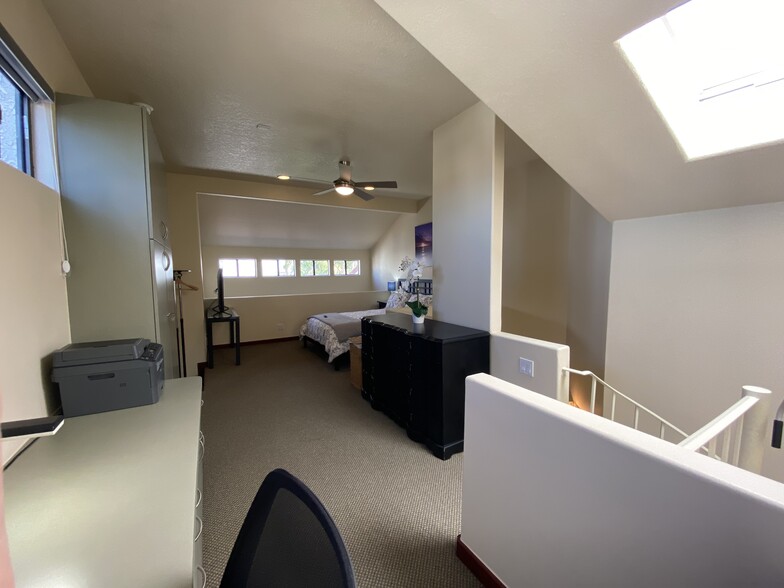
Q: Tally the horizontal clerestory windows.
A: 4